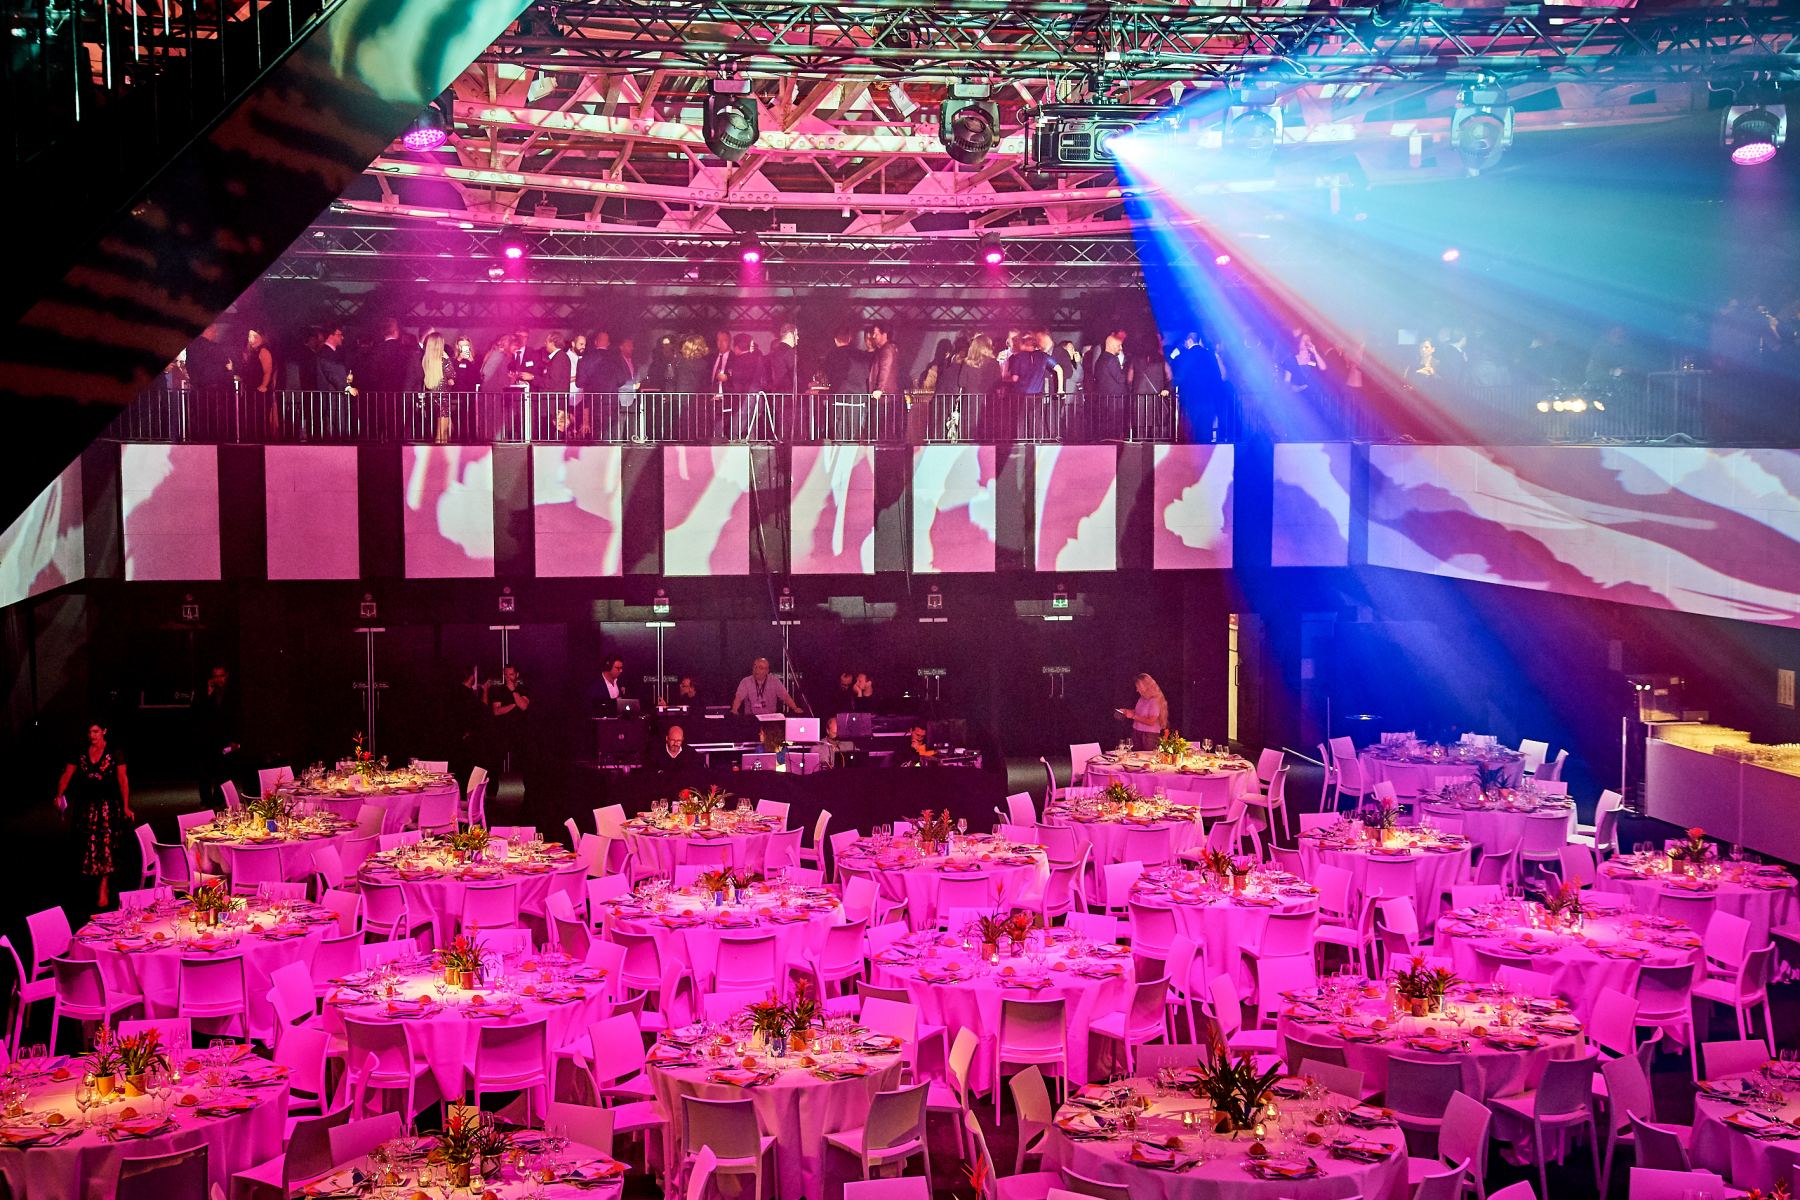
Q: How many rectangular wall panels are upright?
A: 10